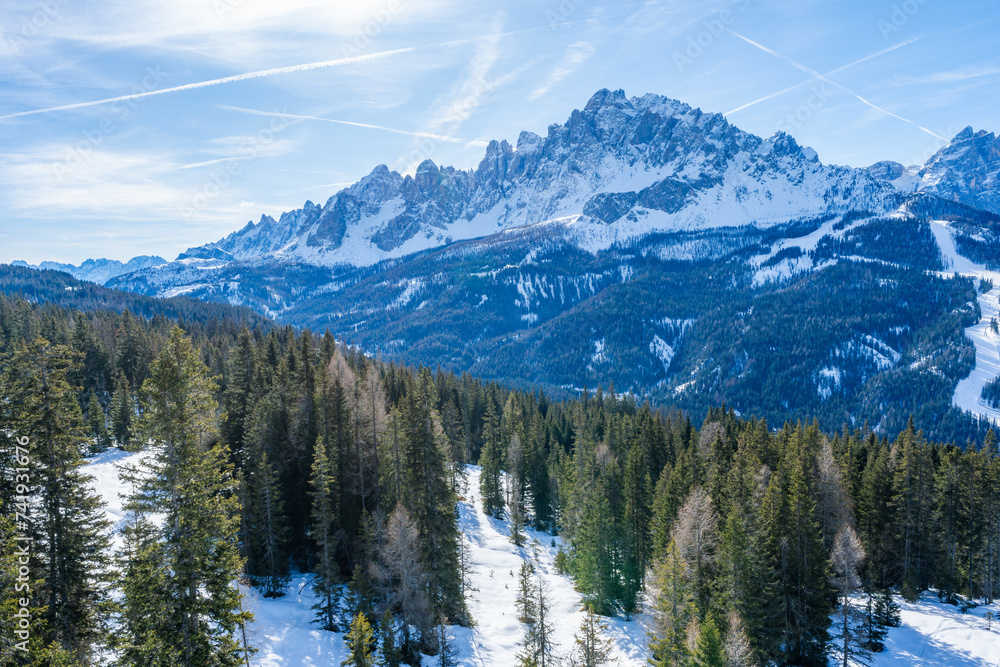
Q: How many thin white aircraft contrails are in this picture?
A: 4